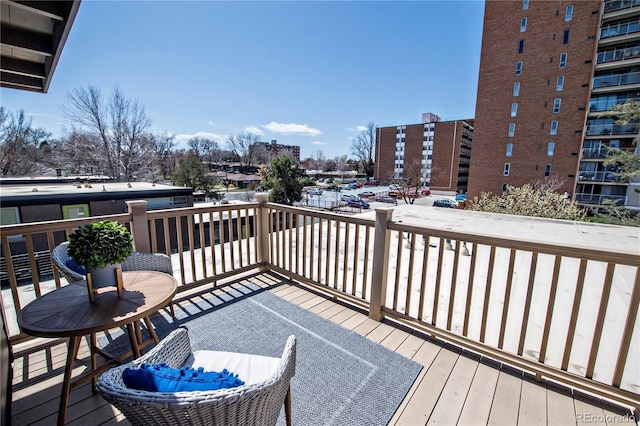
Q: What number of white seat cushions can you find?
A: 1